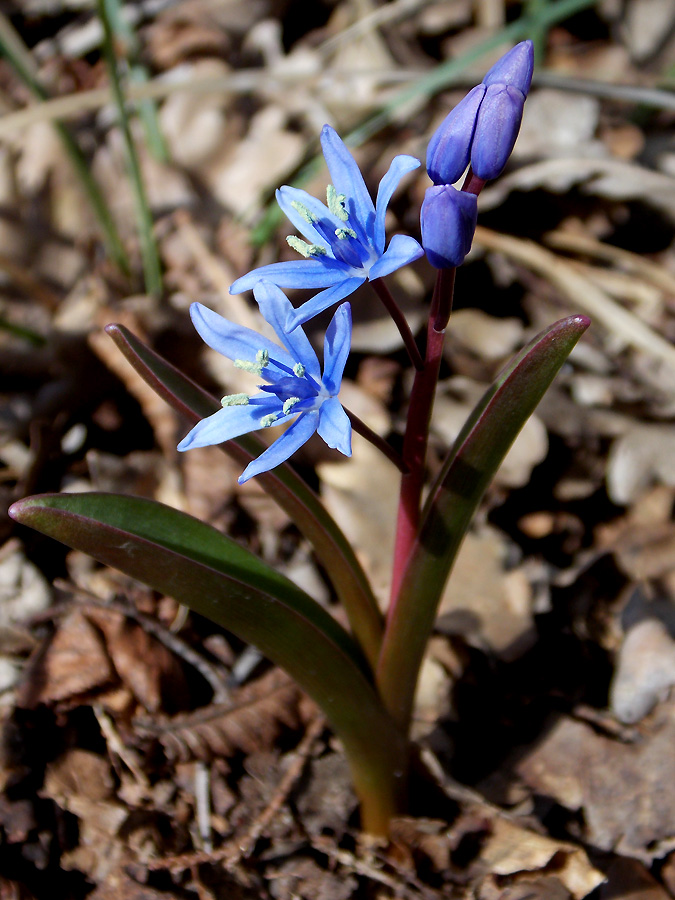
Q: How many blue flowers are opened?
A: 2